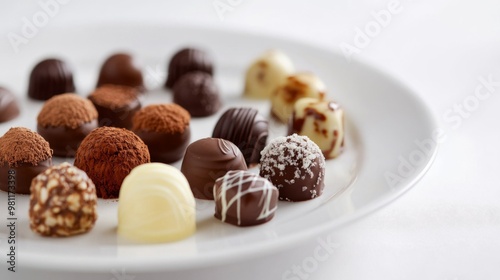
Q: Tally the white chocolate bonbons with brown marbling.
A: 3